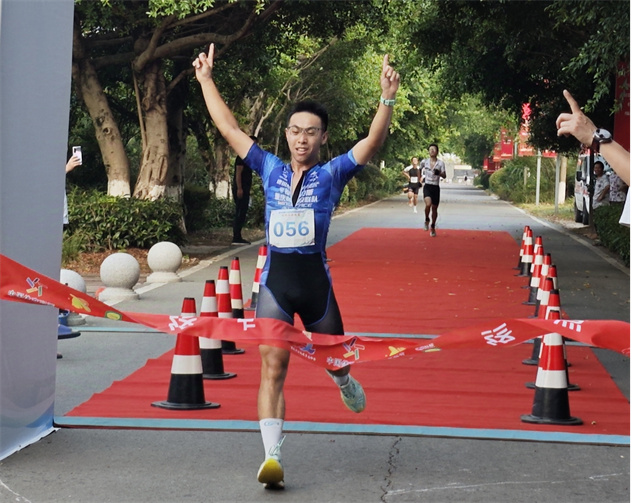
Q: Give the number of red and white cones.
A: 14